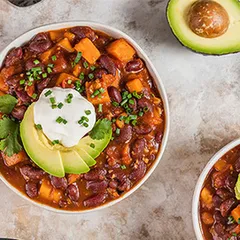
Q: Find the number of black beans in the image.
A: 0